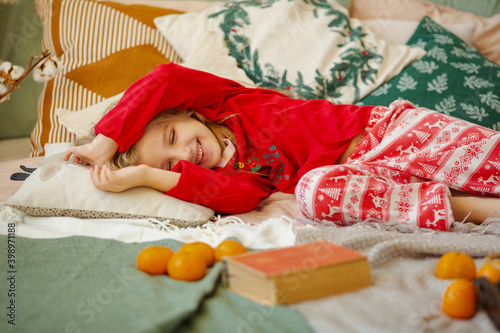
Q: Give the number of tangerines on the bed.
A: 7